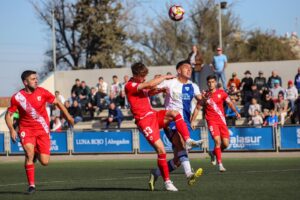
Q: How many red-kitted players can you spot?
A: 3